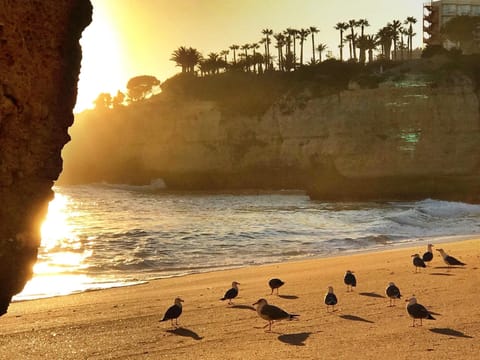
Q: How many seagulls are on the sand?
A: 11